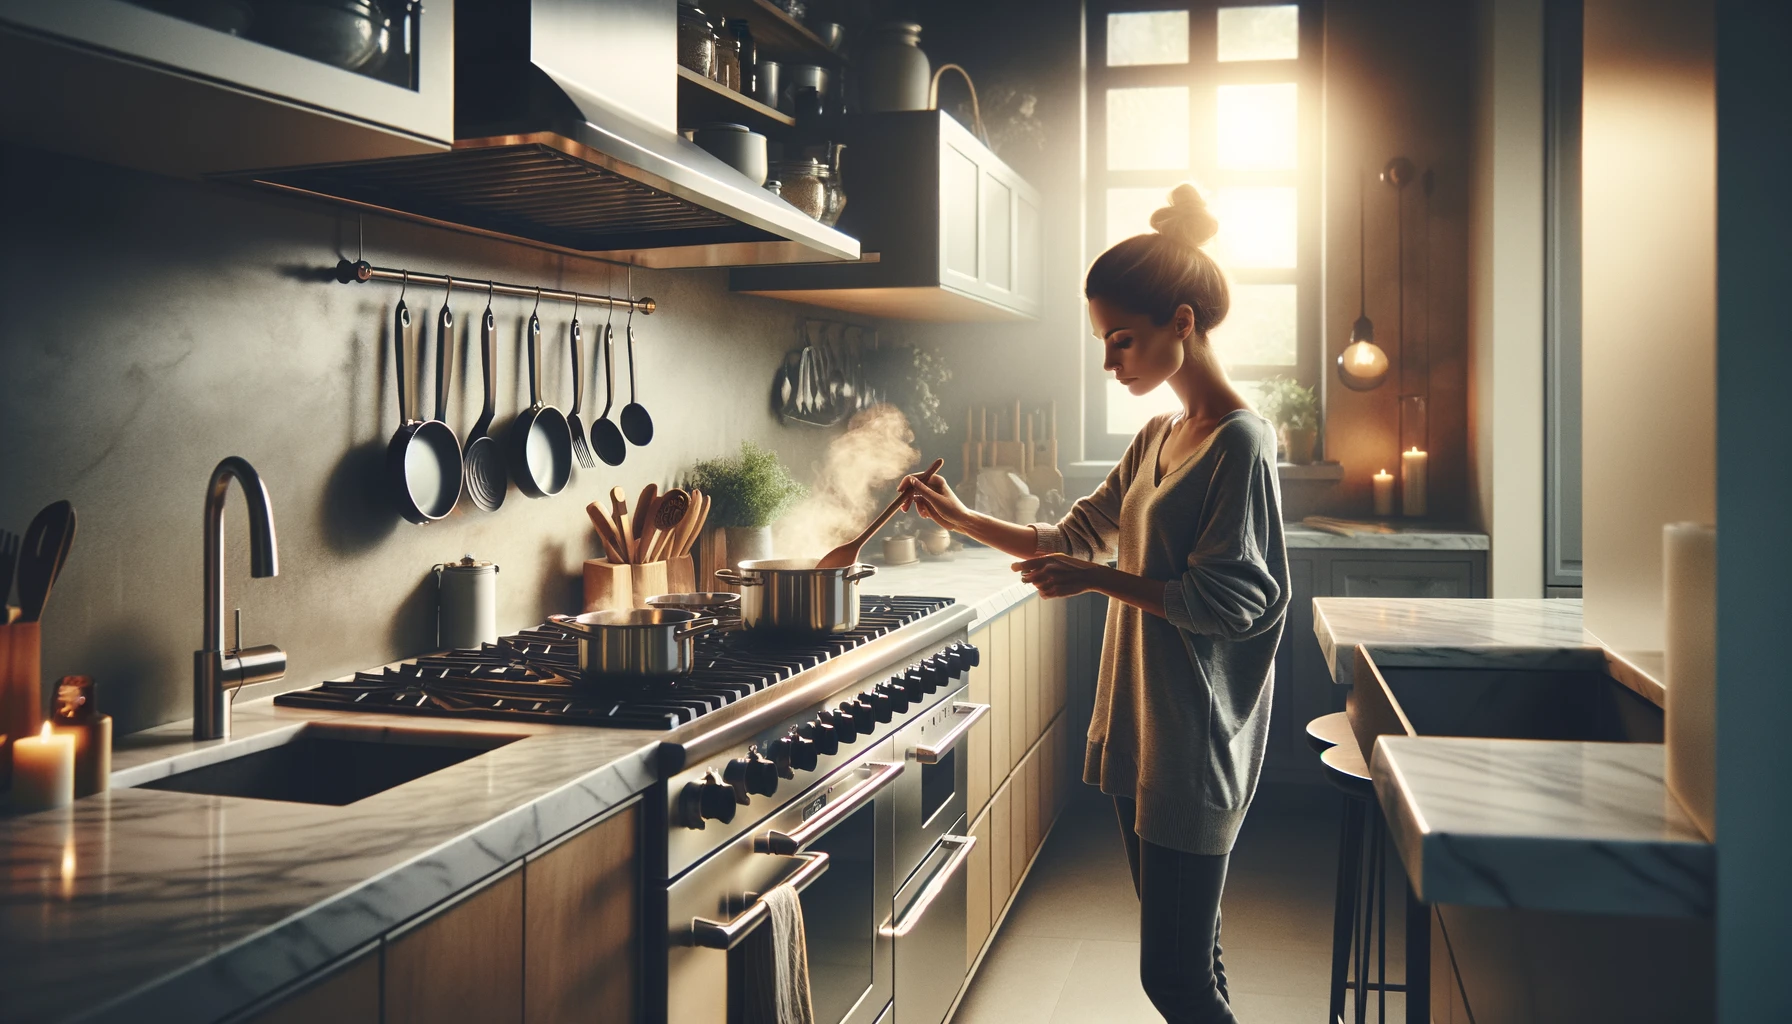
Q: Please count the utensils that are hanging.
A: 7